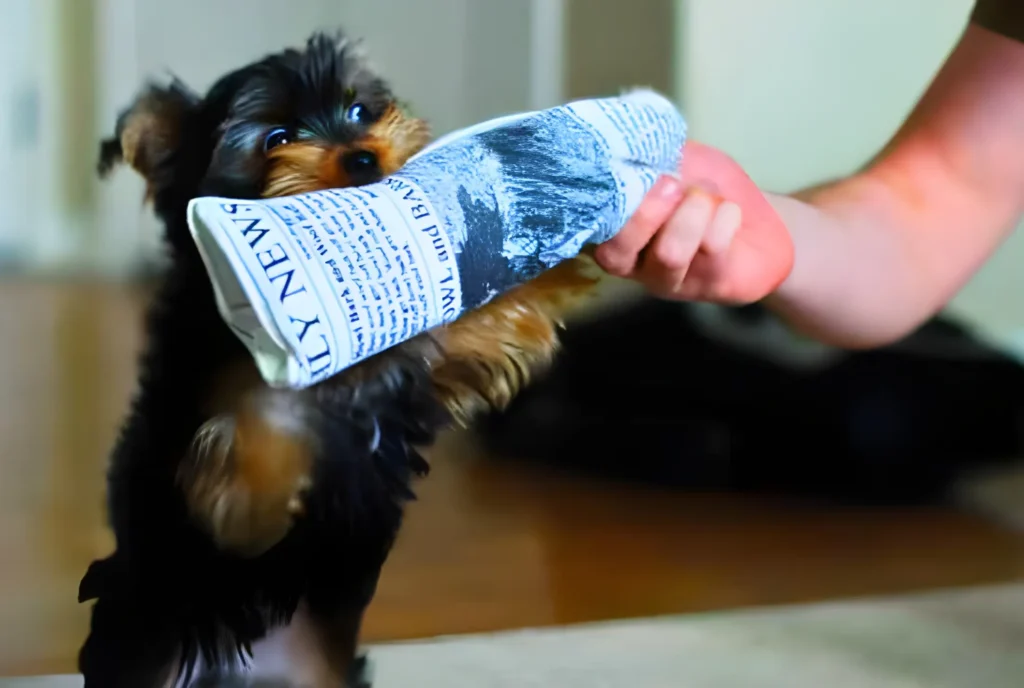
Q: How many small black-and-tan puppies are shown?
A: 1